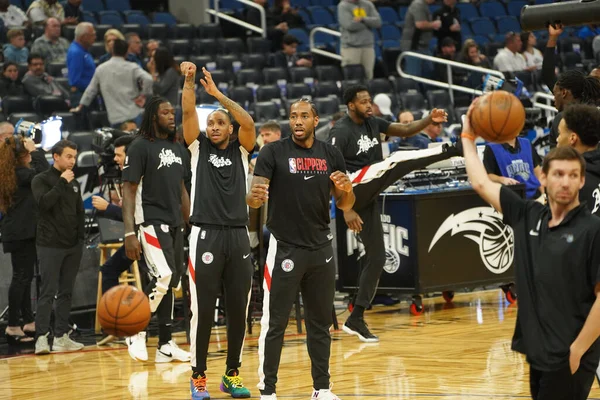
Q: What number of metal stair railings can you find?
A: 4